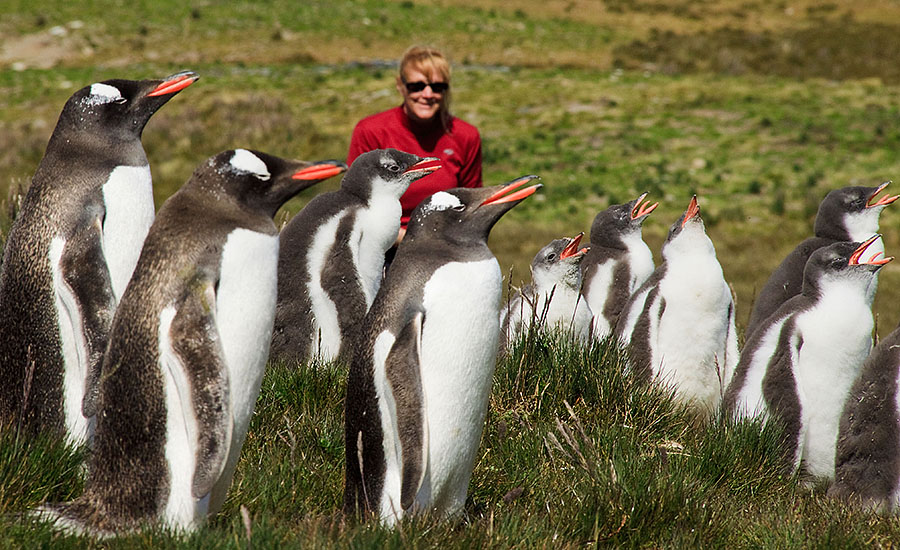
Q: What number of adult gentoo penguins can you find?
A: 3